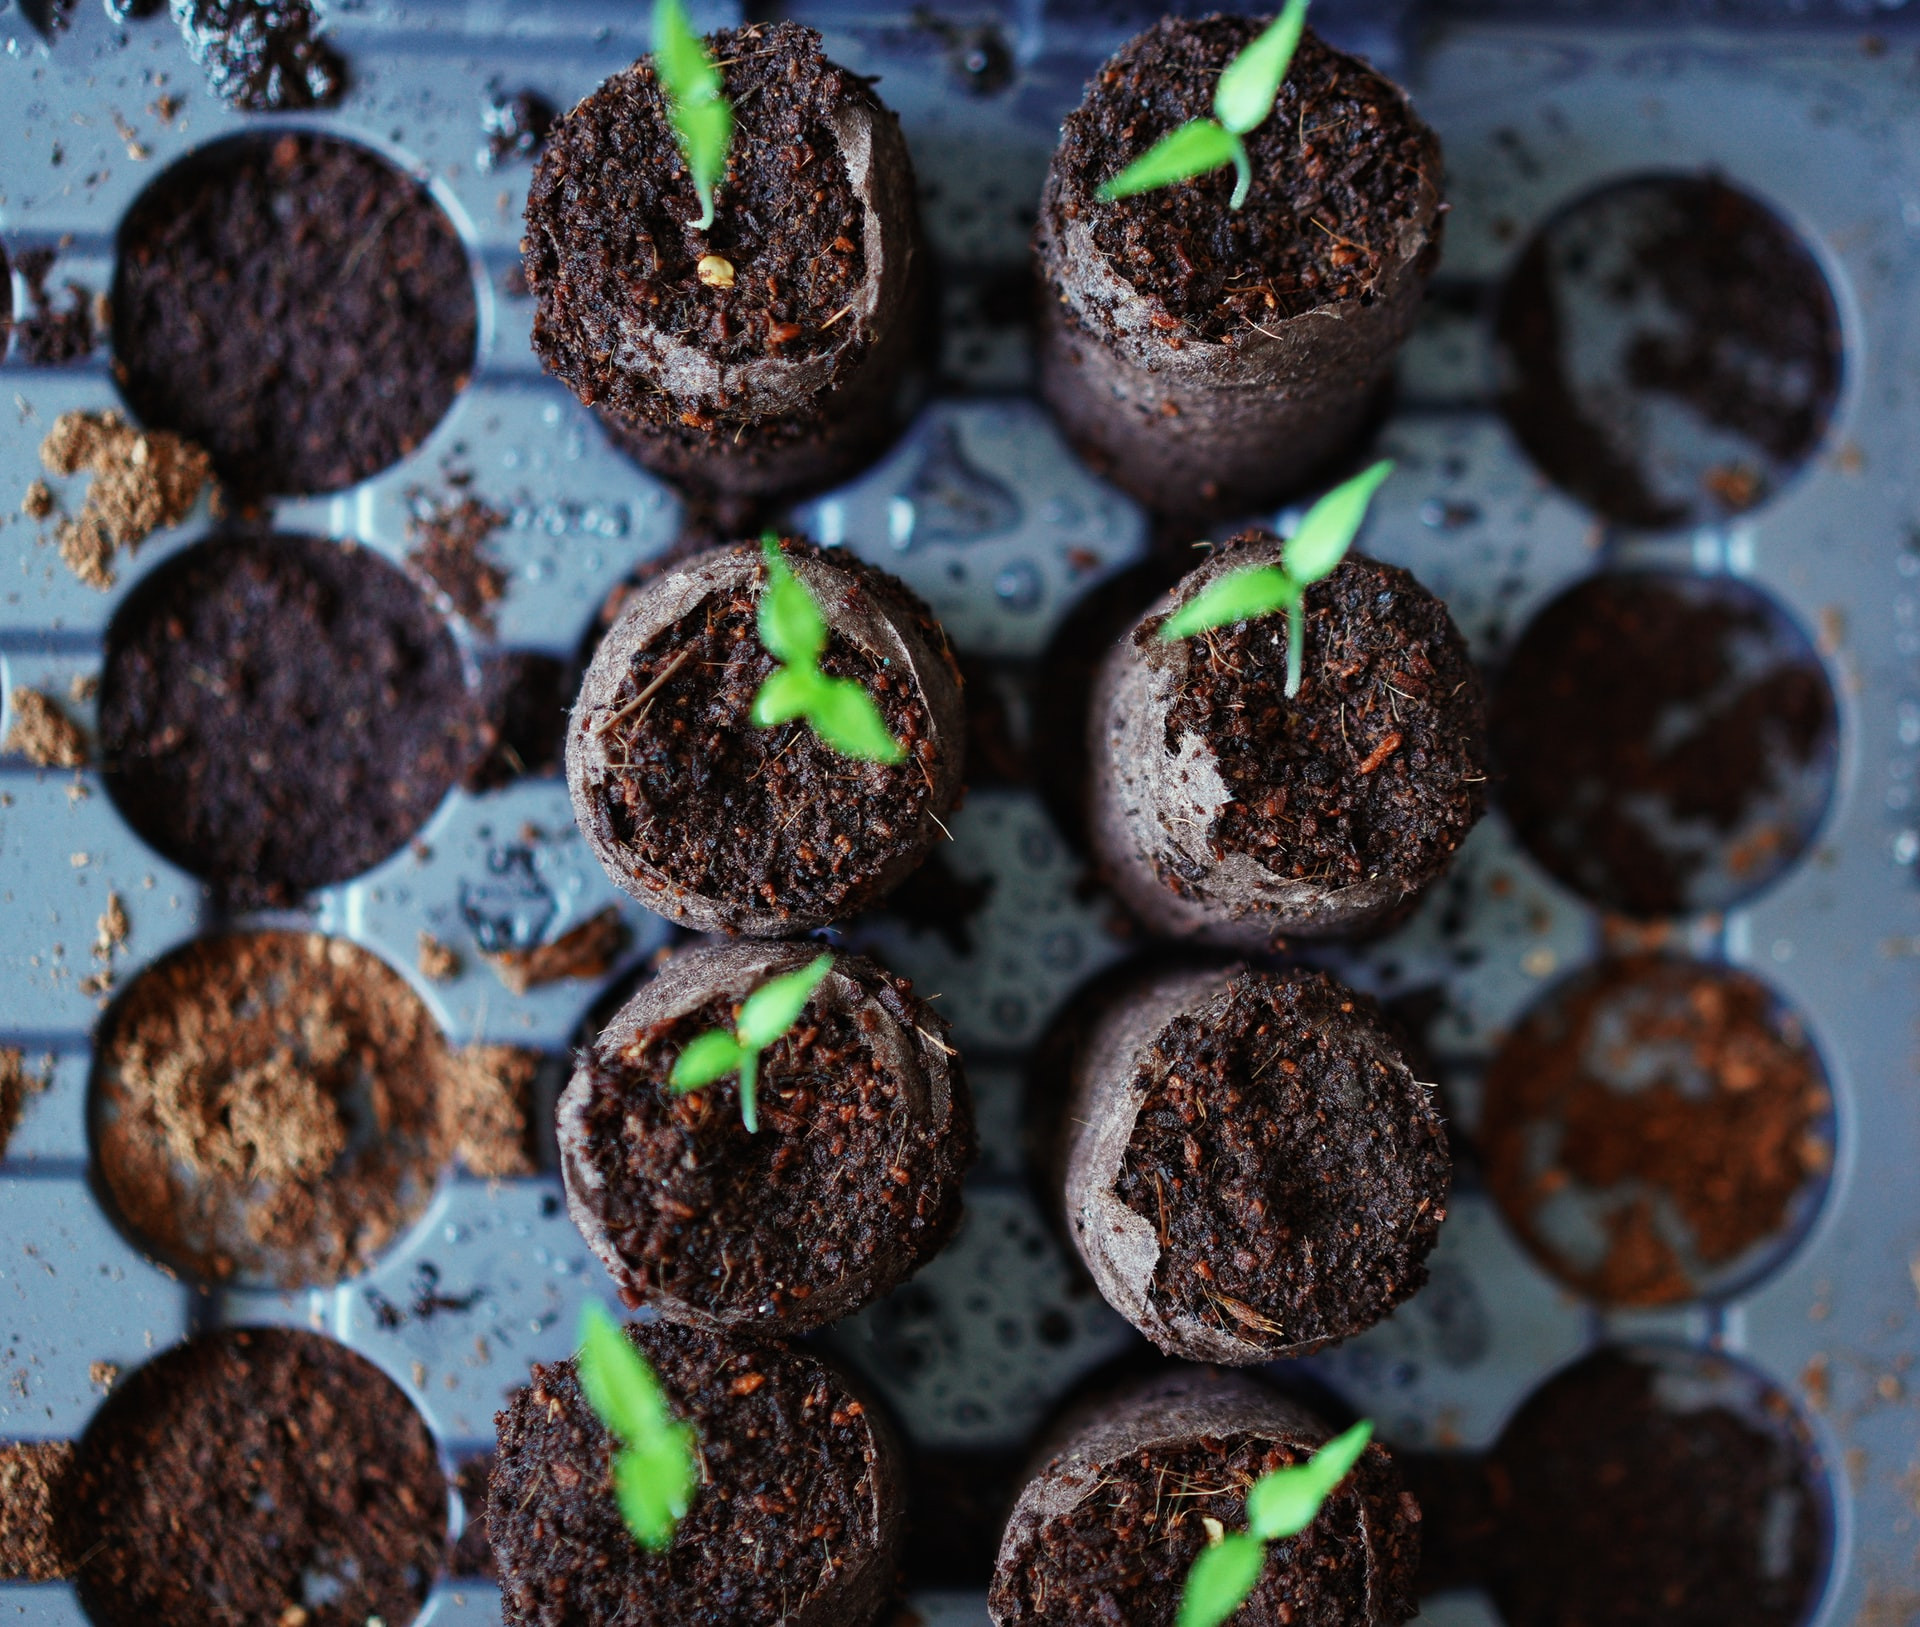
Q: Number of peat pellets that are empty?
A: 1